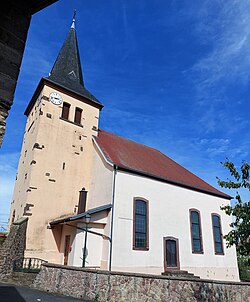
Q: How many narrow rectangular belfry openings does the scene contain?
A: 2